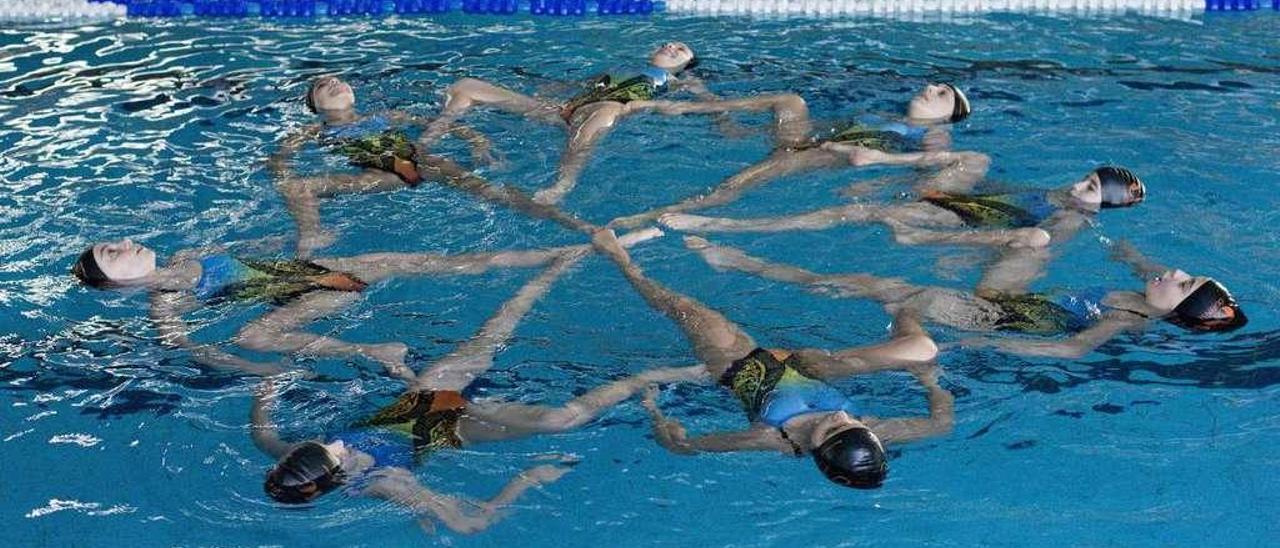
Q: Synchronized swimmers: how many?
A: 8